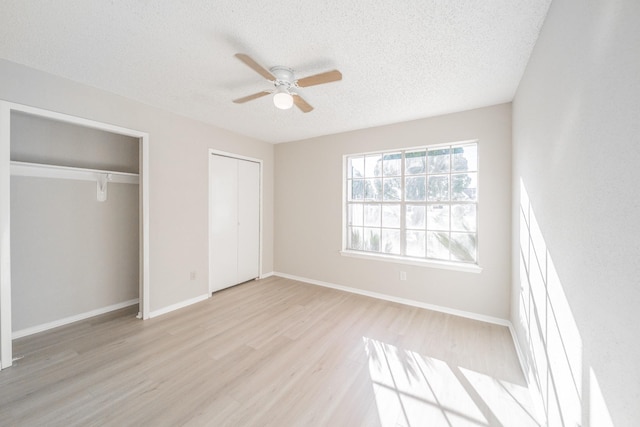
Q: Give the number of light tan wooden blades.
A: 4